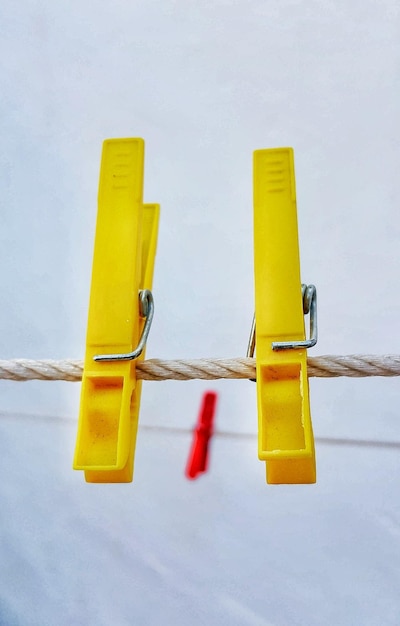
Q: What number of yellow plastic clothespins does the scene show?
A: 2